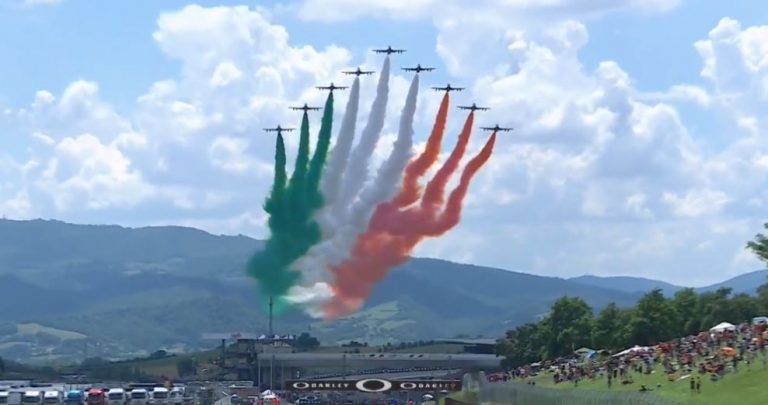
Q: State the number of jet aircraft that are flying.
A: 9